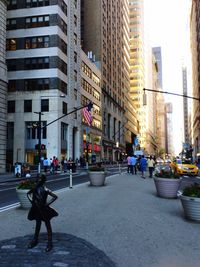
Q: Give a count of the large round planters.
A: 4